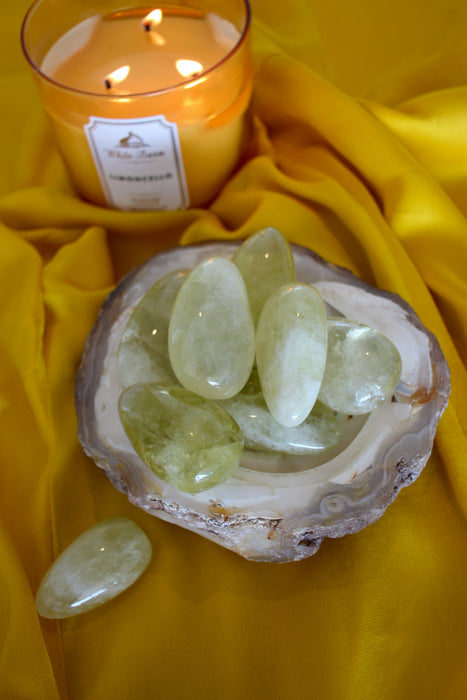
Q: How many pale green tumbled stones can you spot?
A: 8